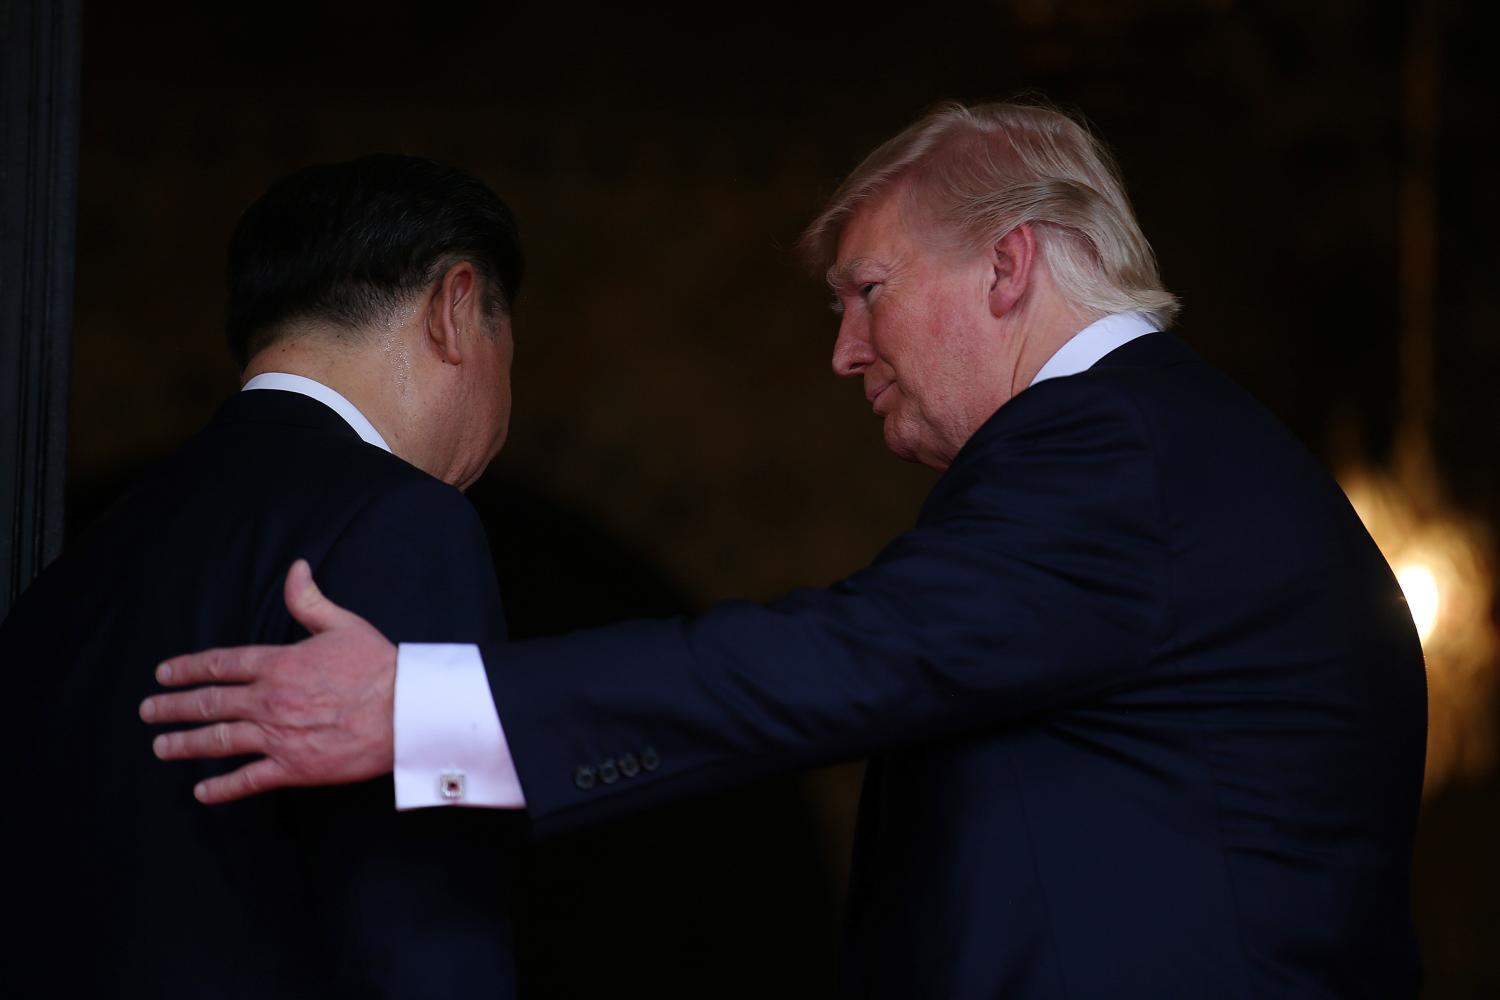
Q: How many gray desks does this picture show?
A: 0